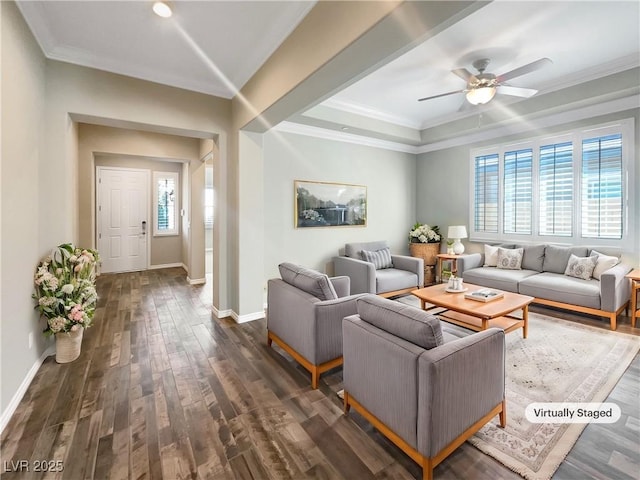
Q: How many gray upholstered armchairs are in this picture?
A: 3